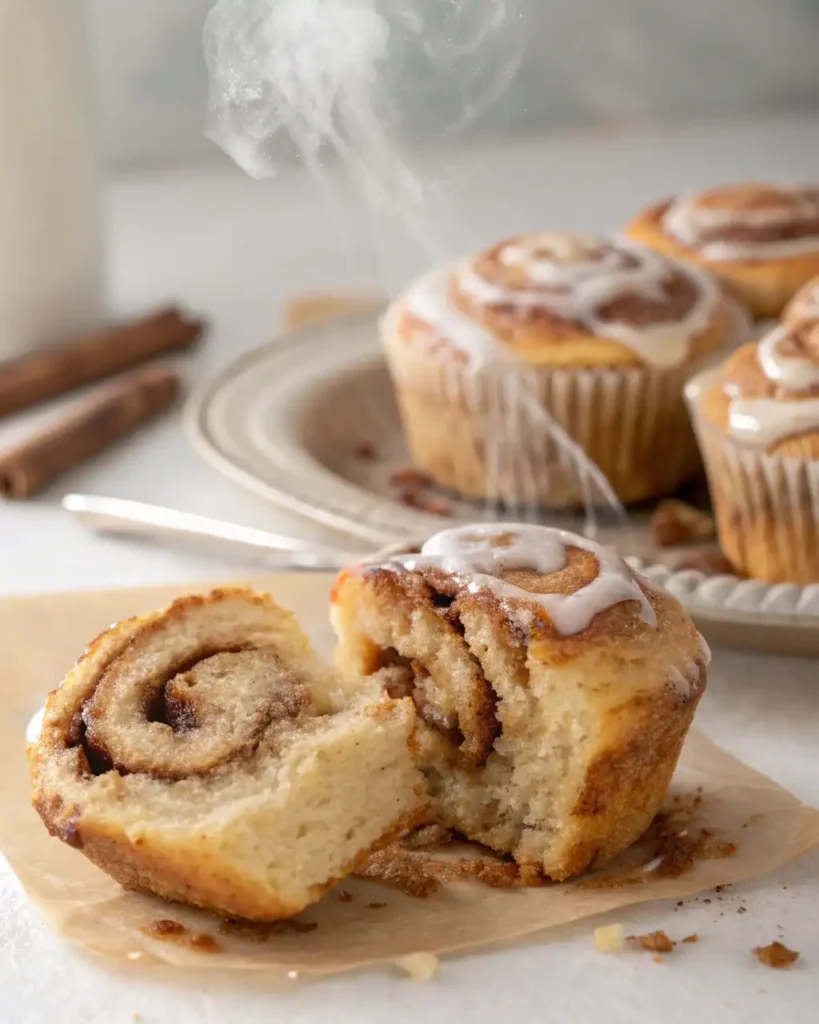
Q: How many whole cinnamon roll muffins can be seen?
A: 3